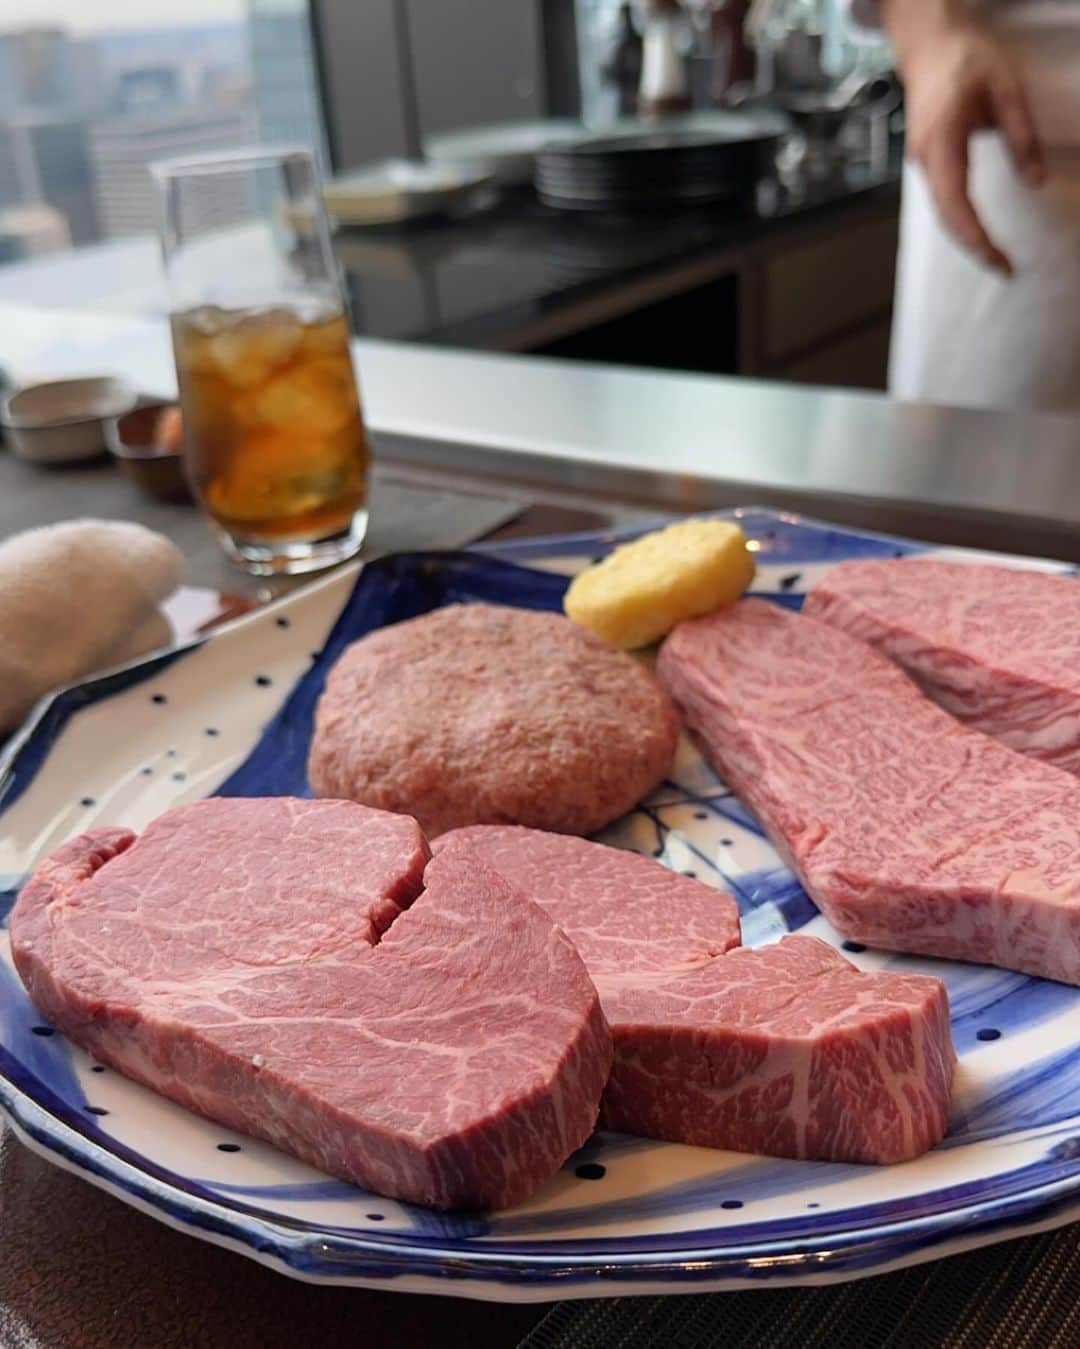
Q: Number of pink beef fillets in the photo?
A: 4